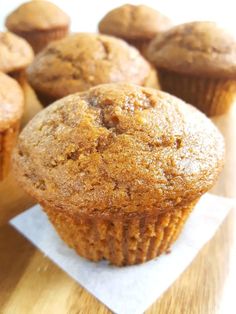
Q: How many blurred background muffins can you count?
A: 6